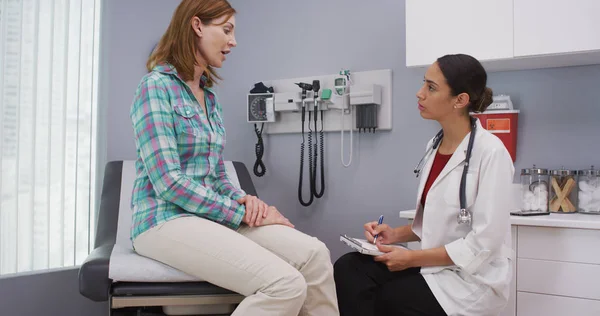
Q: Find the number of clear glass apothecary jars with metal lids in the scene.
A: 3